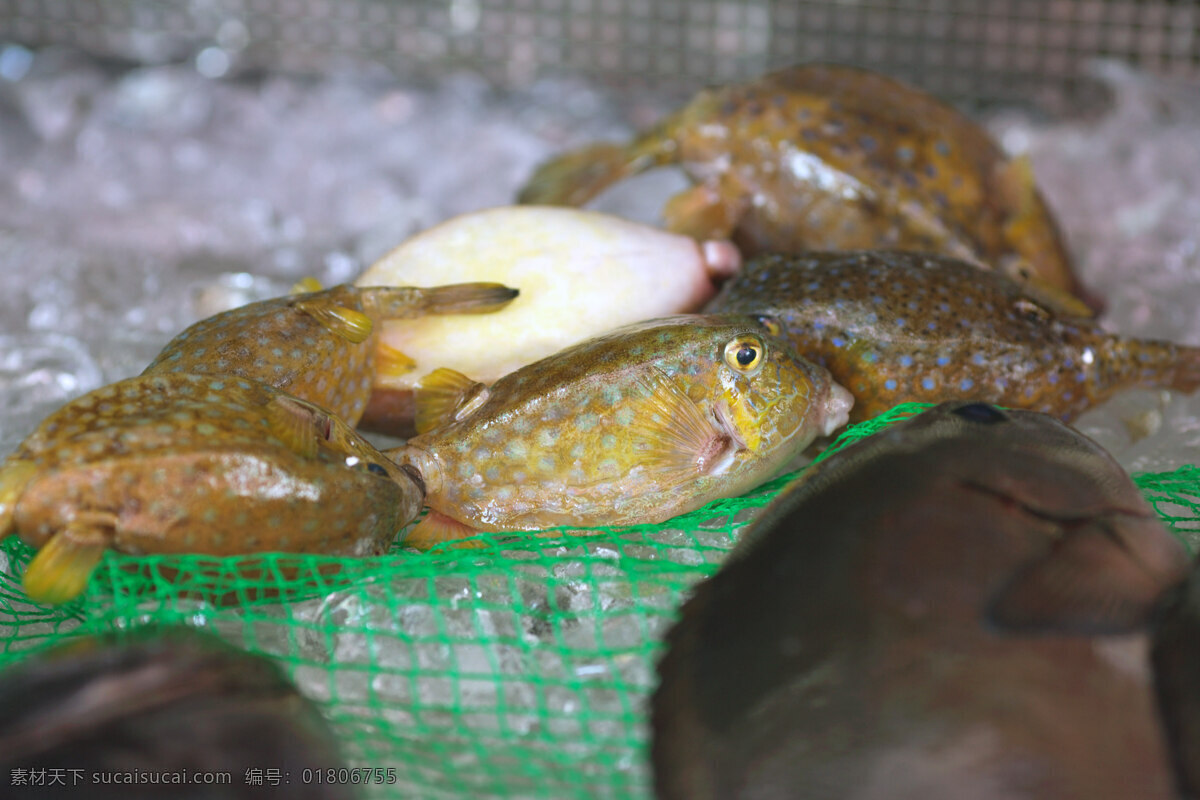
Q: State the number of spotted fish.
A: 5